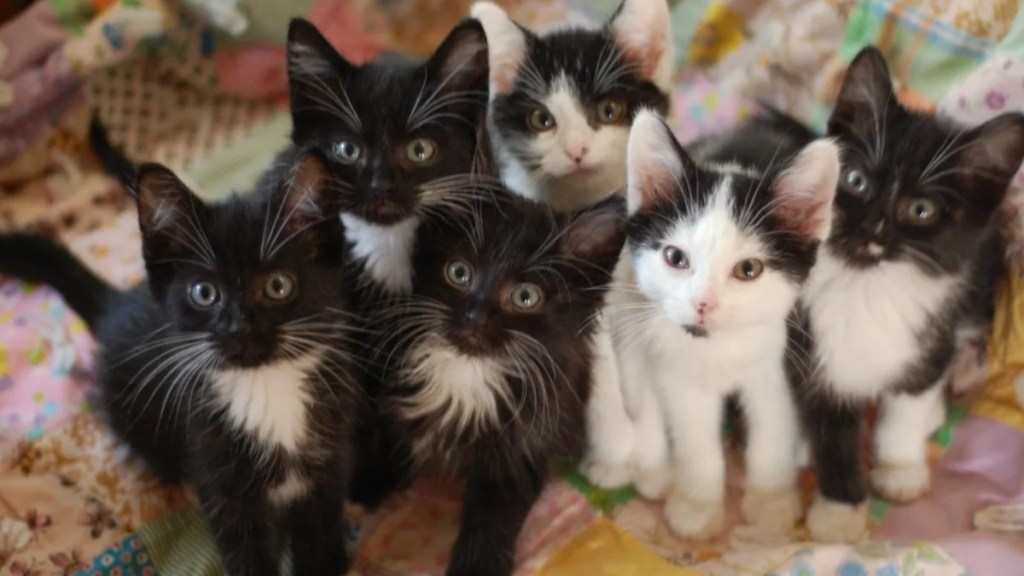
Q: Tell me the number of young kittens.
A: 6